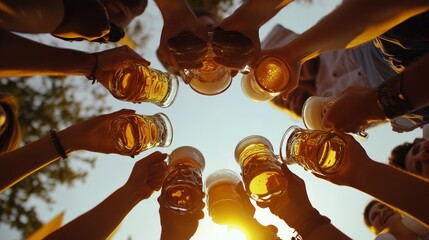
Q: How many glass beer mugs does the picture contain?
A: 9